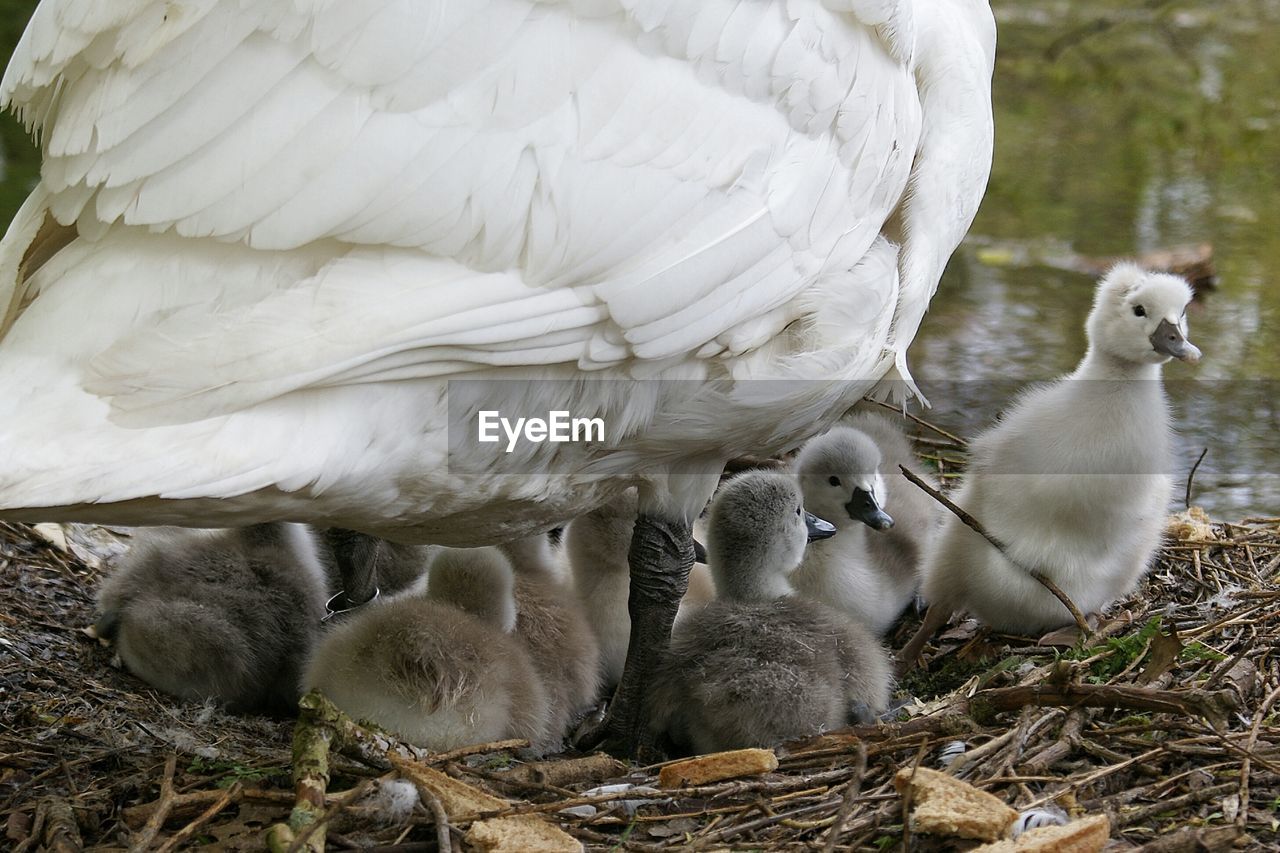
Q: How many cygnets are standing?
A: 1